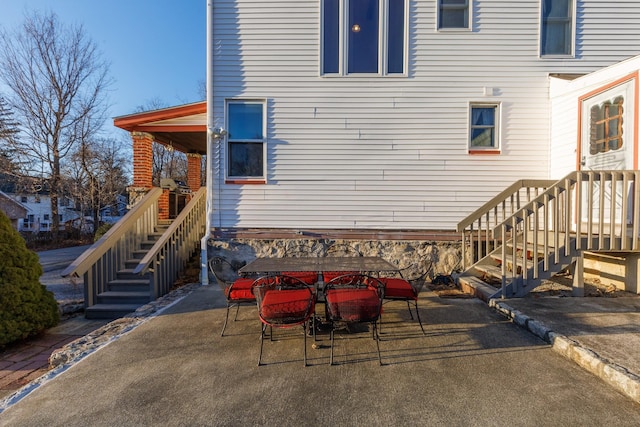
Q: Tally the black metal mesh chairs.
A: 6